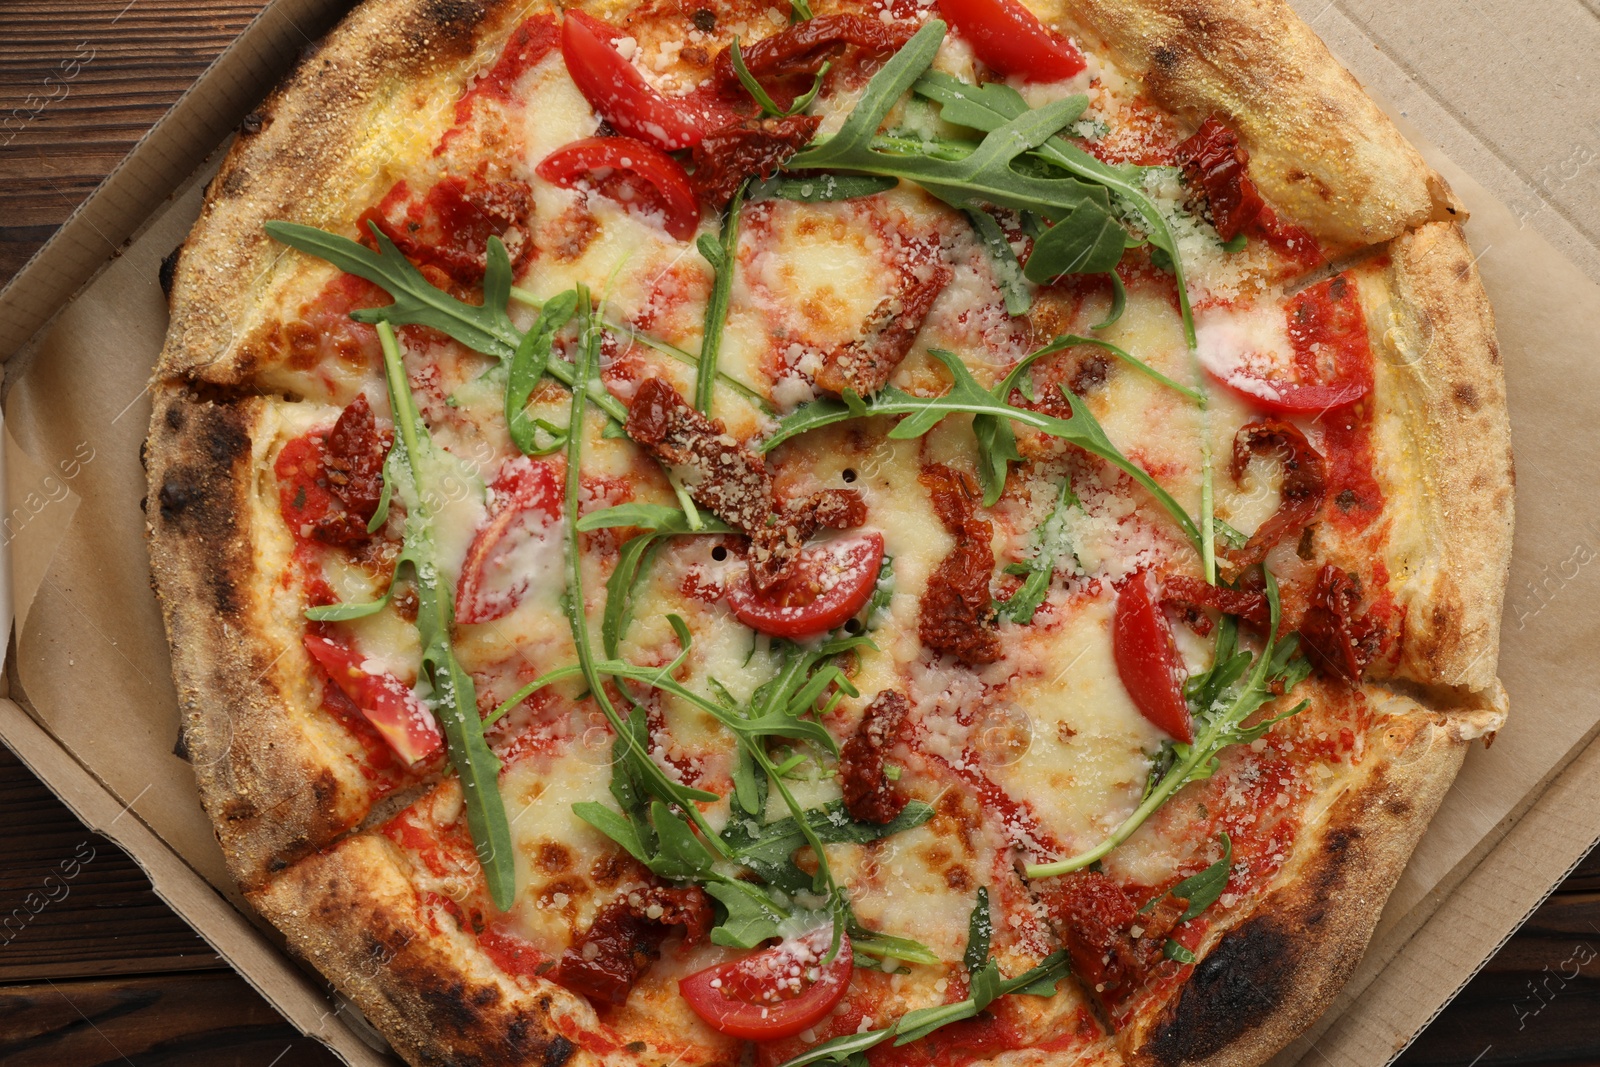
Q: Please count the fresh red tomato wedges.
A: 9